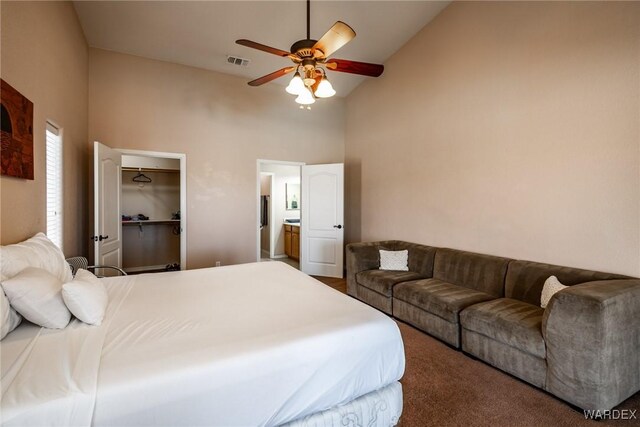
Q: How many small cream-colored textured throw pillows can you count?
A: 2